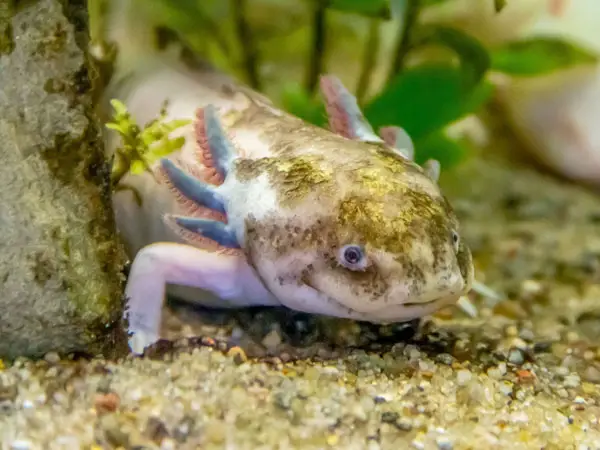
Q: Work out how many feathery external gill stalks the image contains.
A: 6